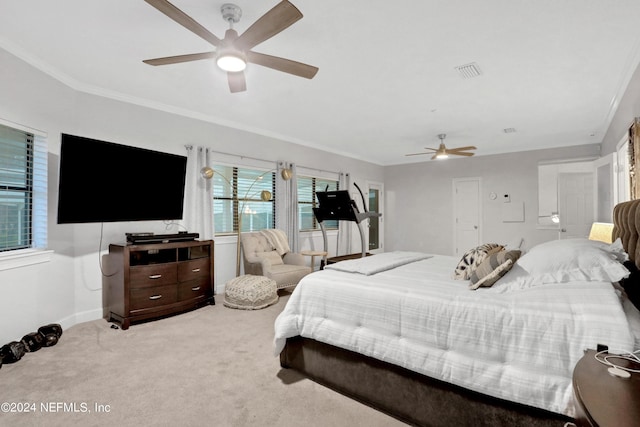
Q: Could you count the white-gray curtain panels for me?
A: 3